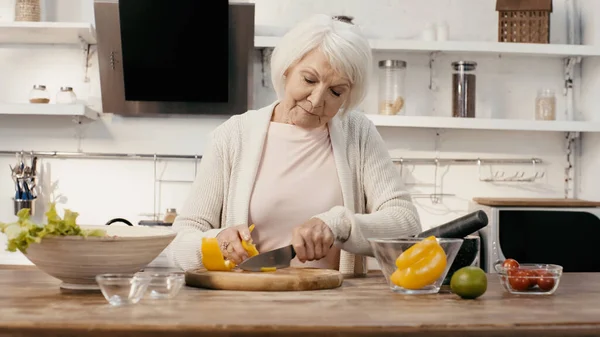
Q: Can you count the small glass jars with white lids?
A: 2